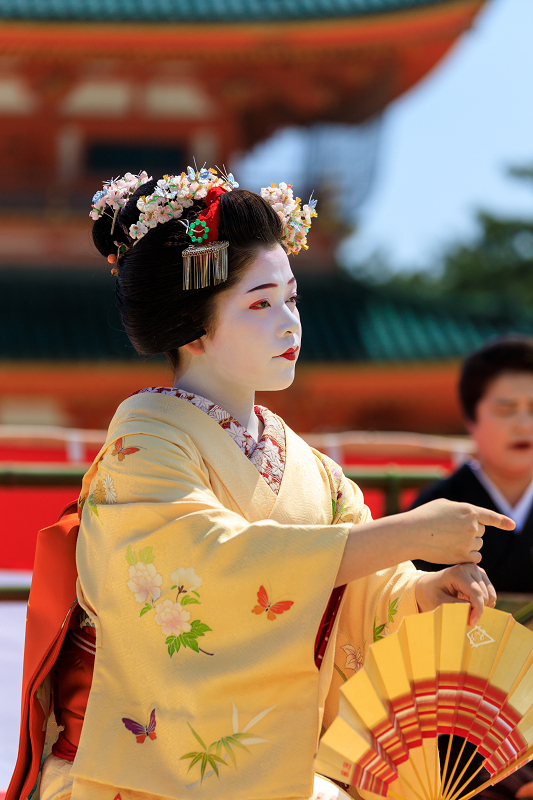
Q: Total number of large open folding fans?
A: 1